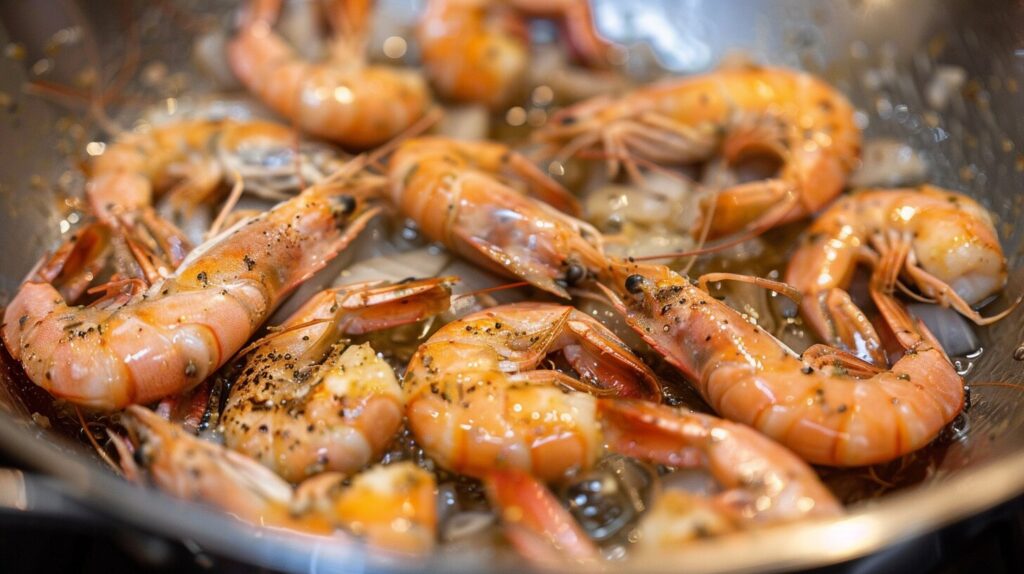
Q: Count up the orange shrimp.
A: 13